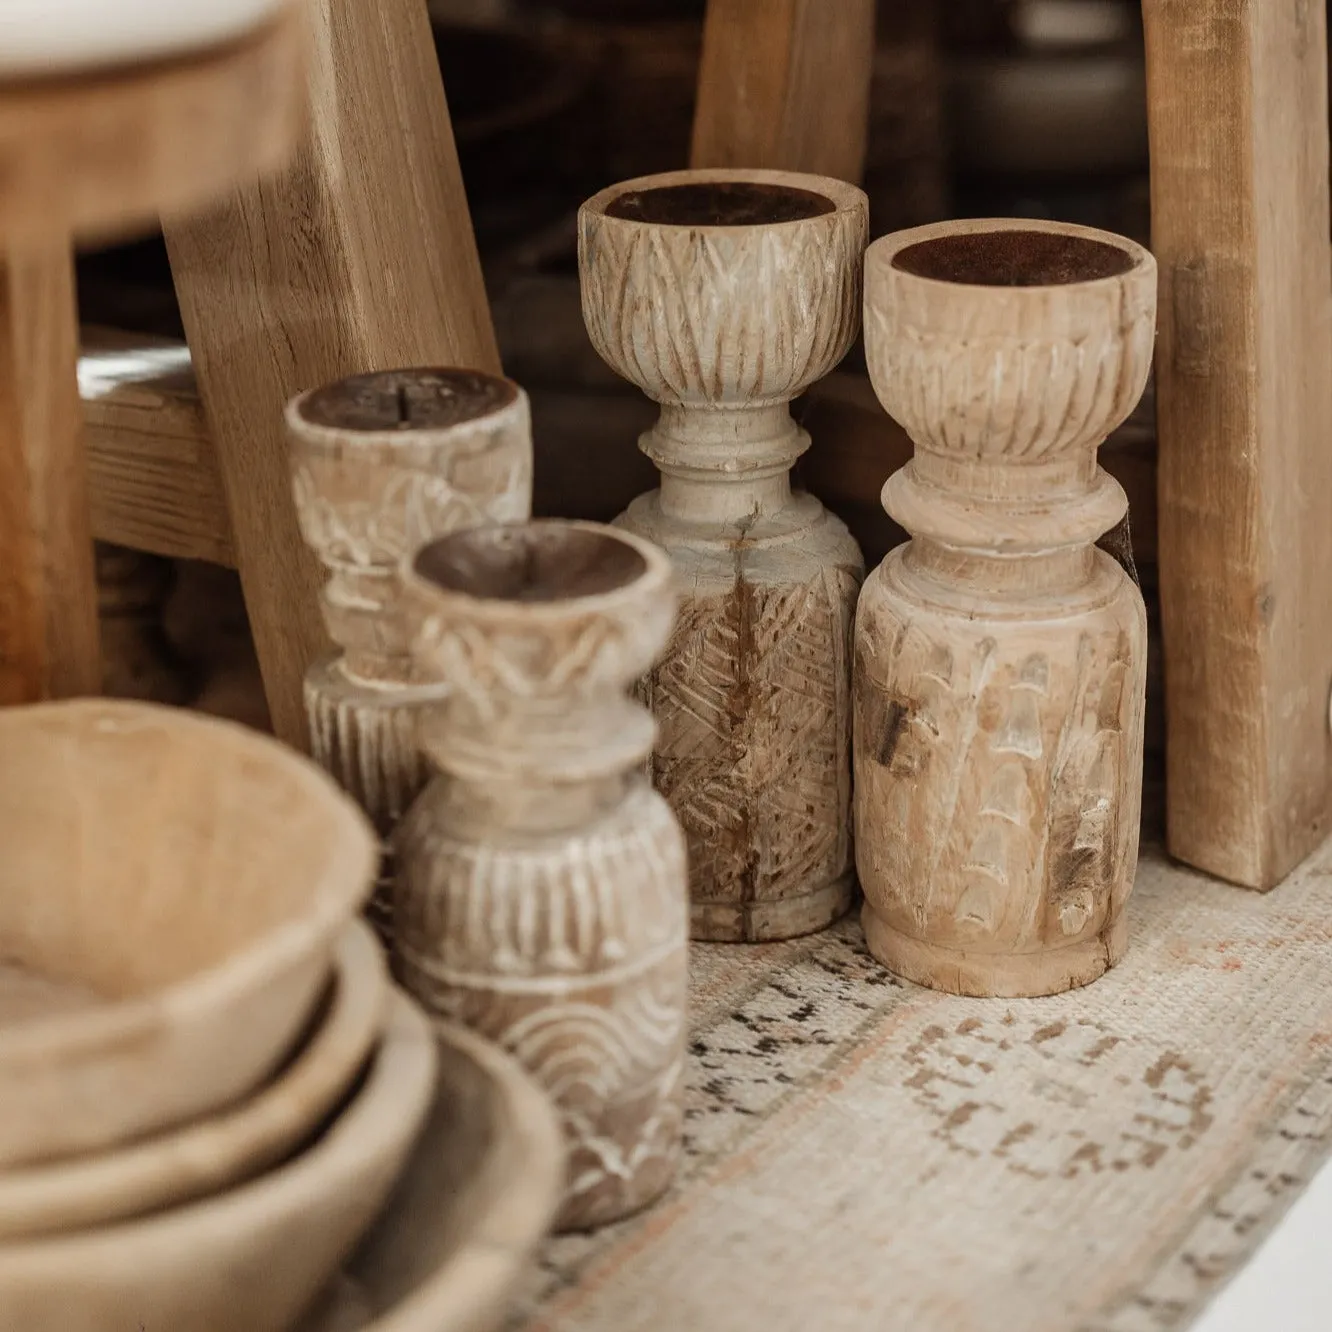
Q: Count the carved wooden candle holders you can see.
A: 4